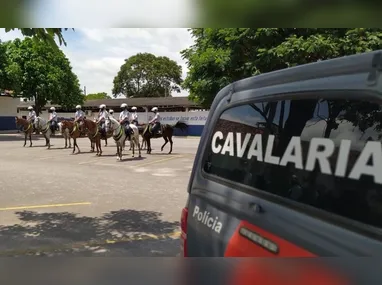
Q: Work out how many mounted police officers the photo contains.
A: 8